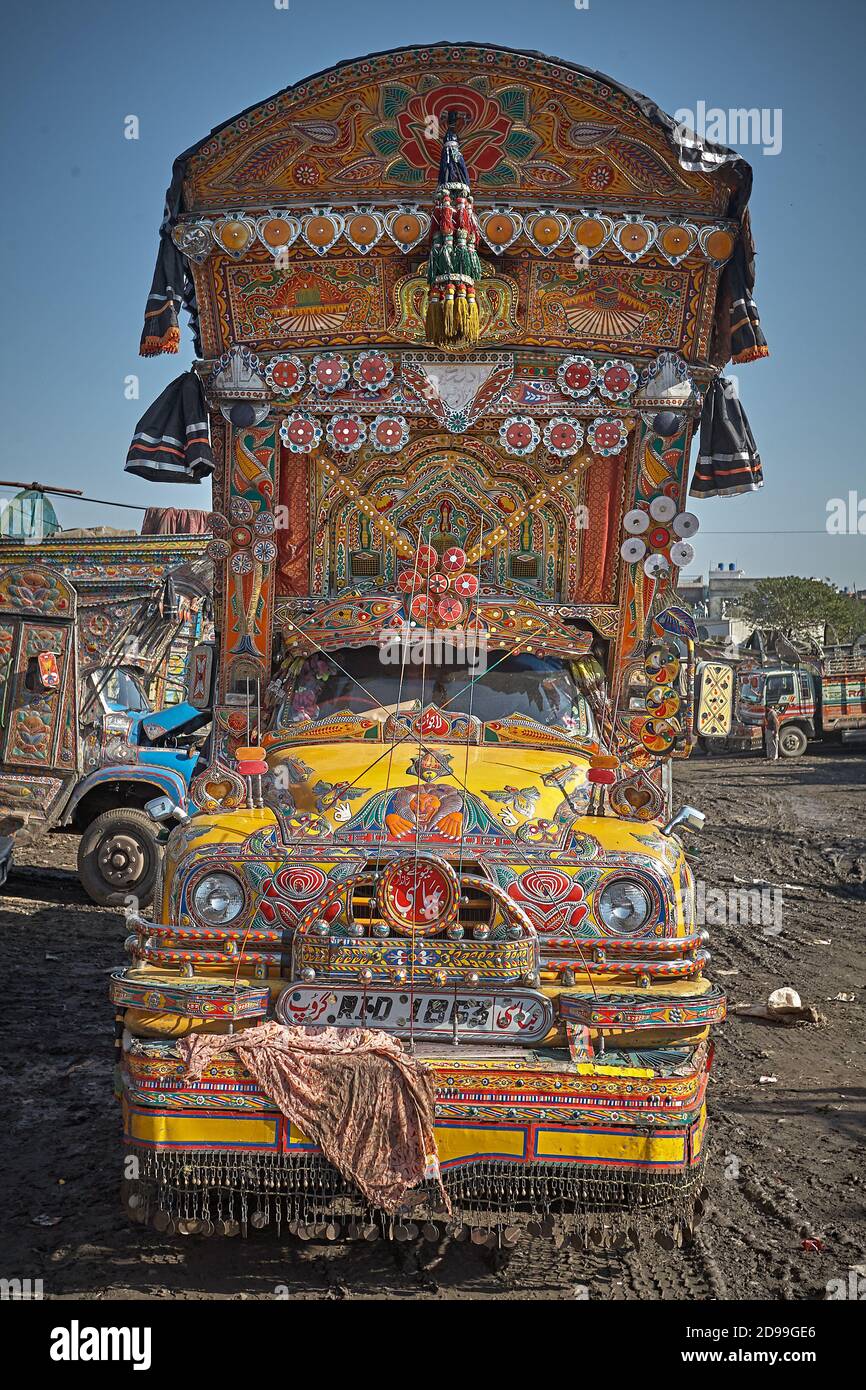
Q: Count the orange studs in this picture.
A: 11